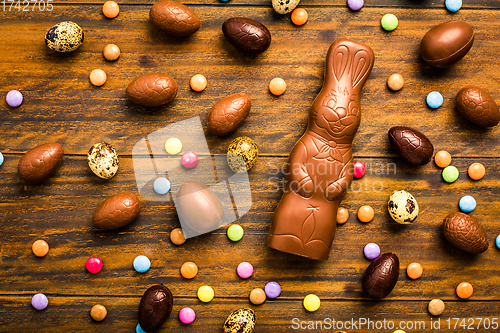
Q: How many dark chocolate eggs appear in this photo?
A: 4